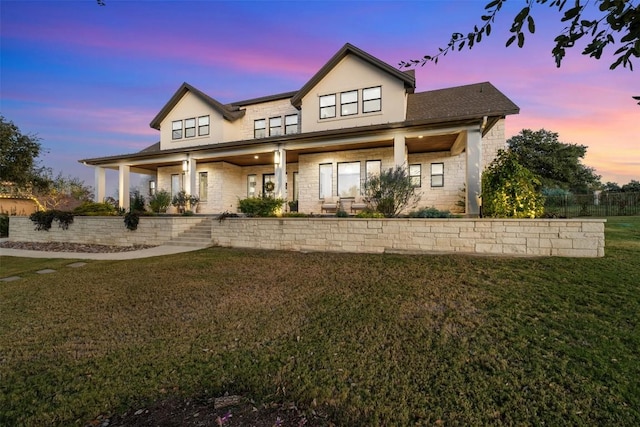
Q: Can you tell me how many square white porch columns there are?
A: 6